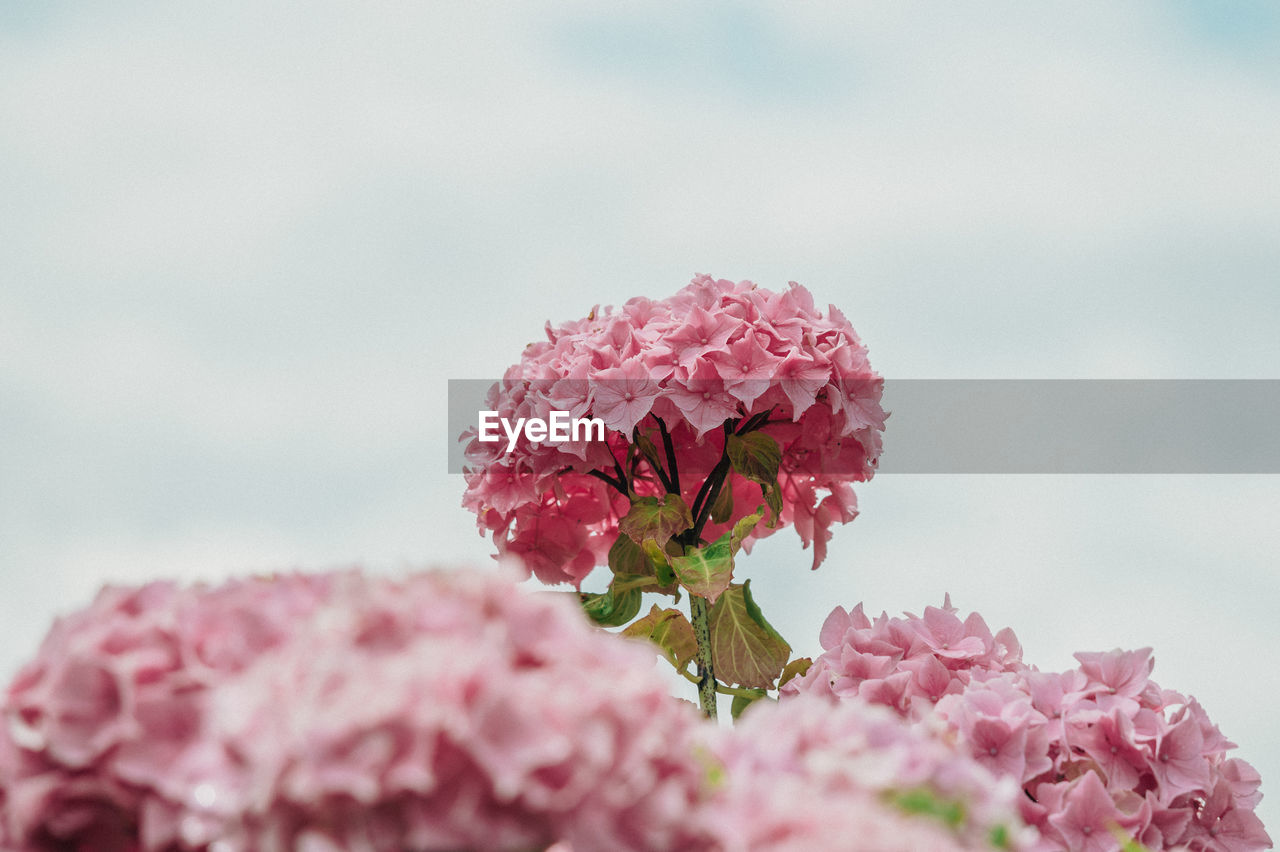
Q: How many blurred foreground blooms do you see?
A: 2